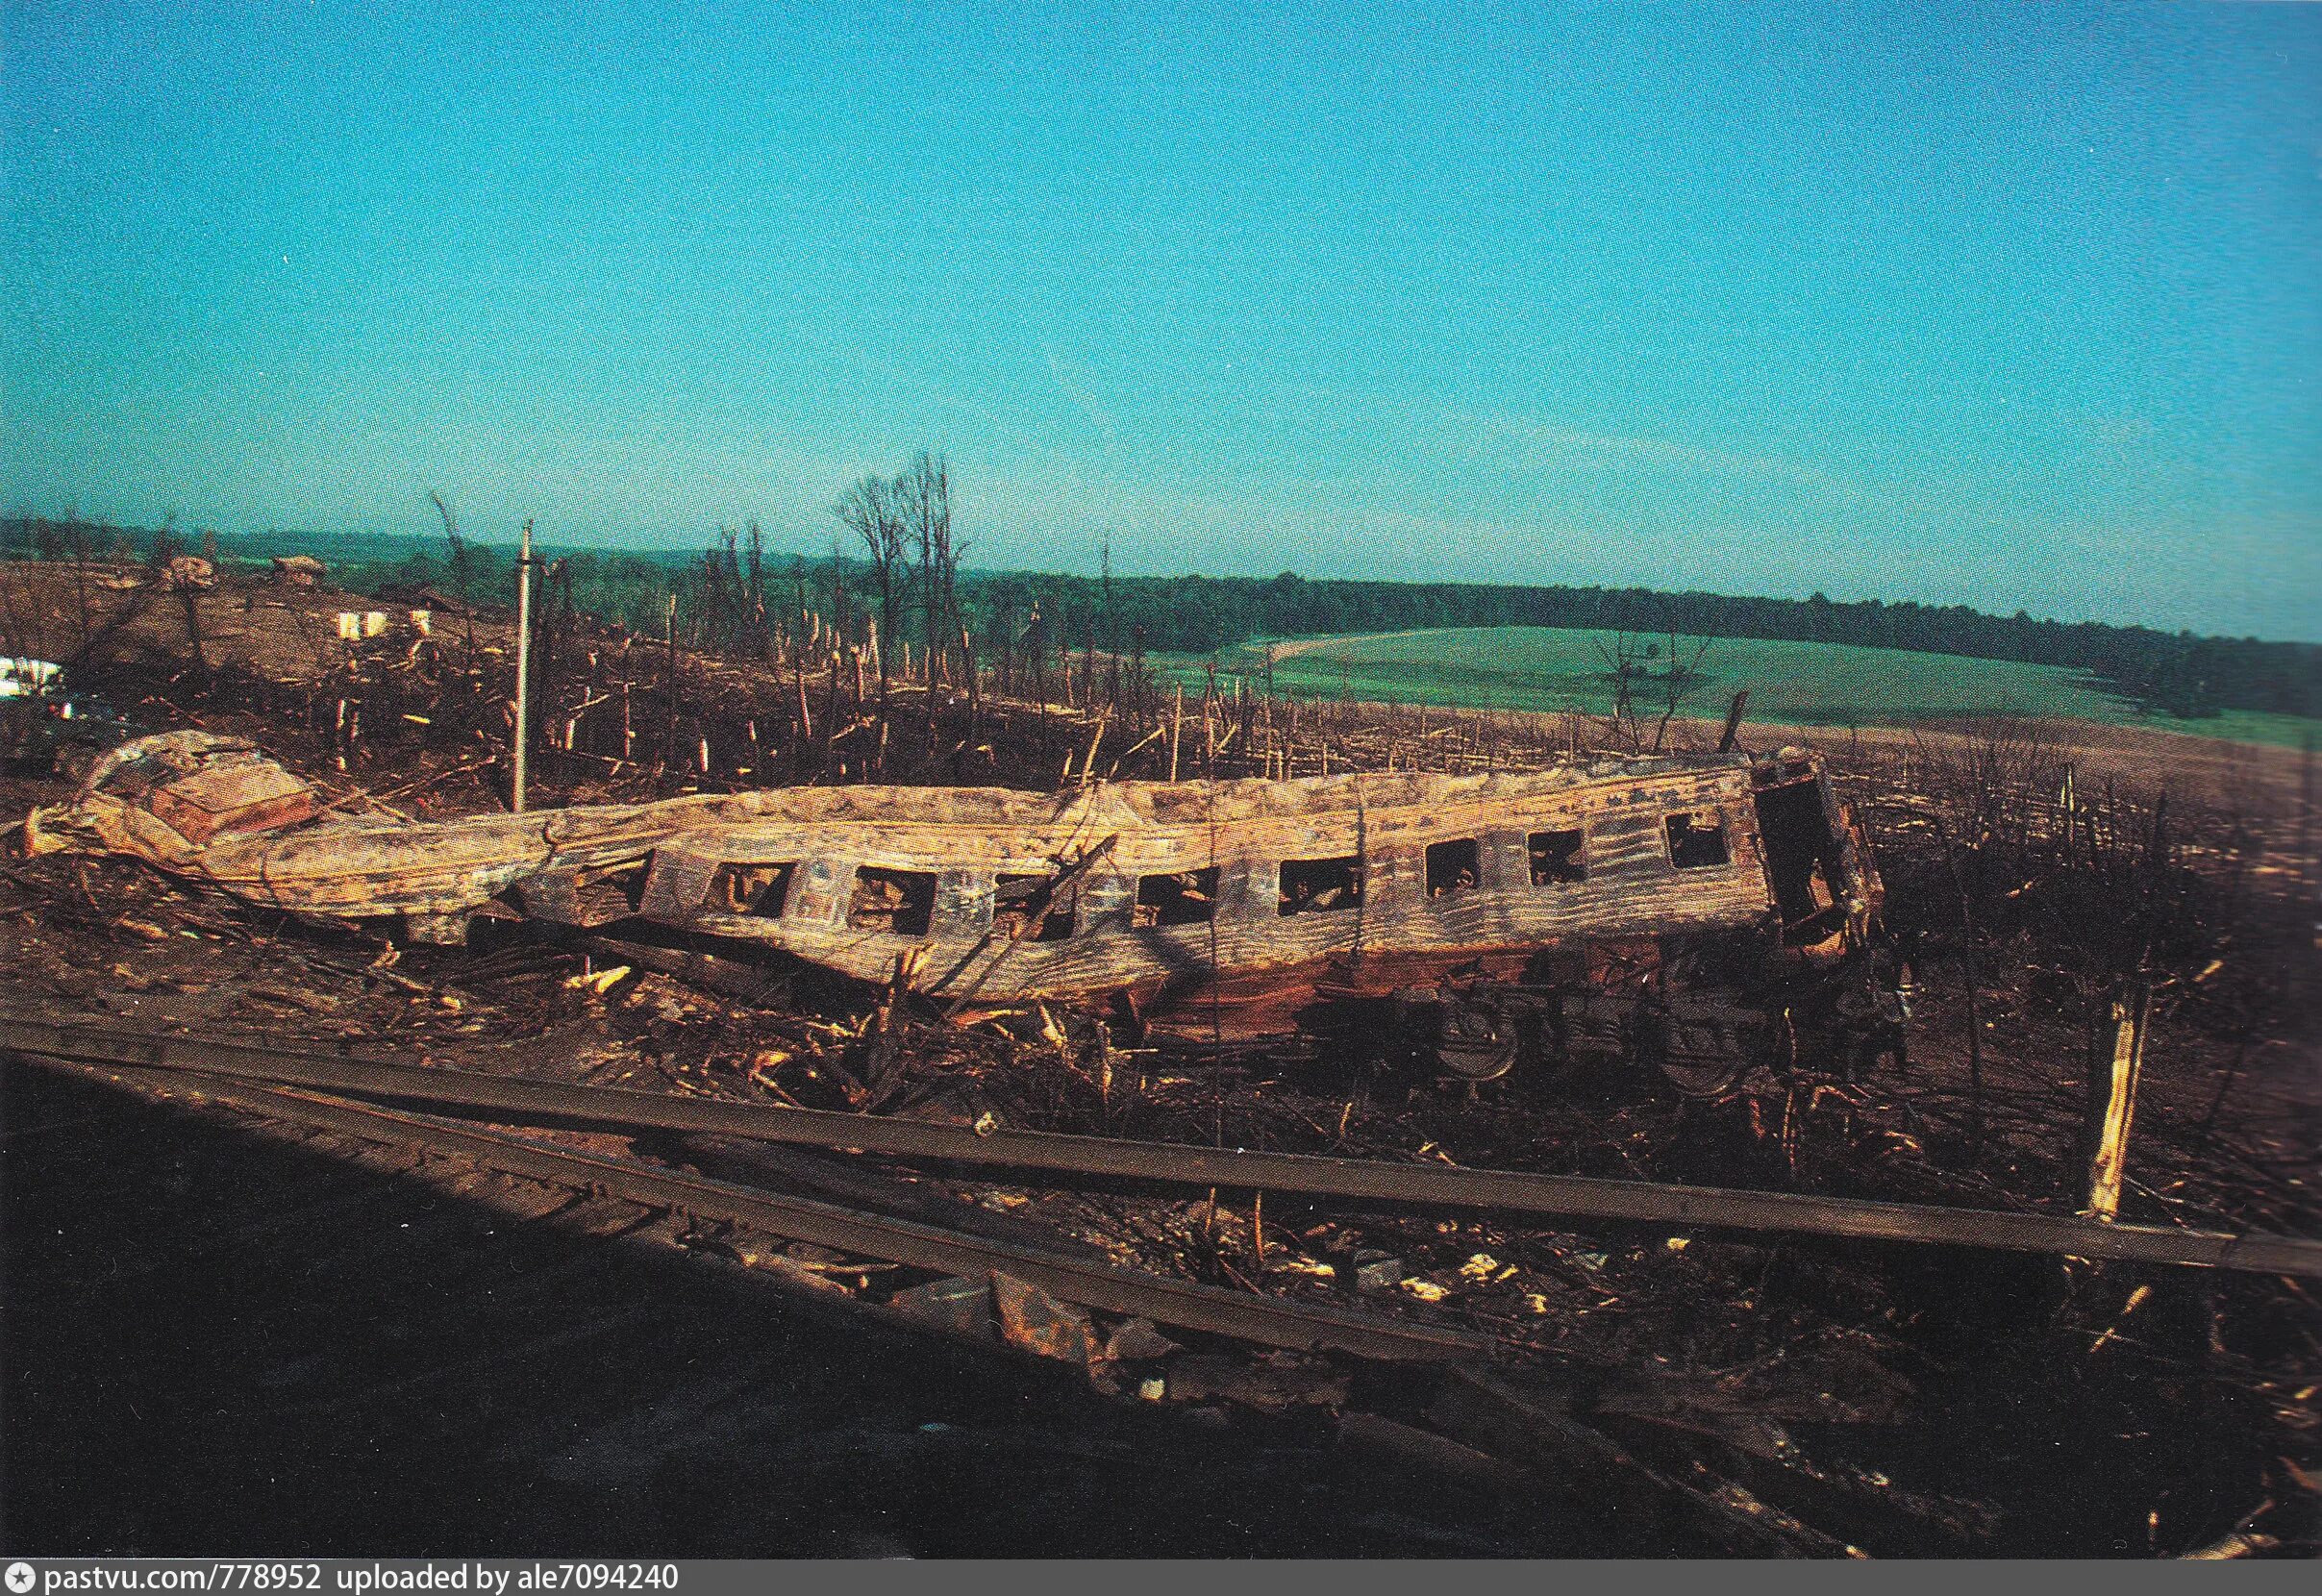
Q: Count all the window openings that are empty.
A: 9